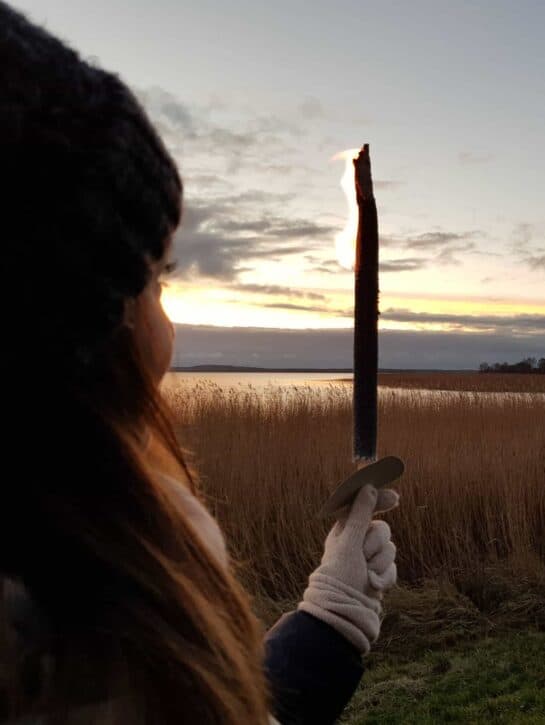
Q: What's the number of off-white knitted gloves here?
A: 1